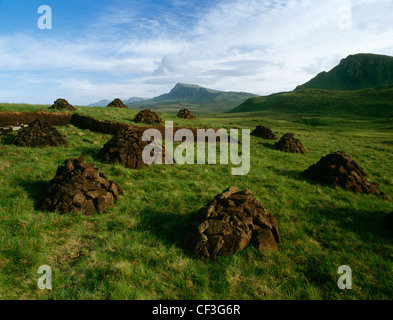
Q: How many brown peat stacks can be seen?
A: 11